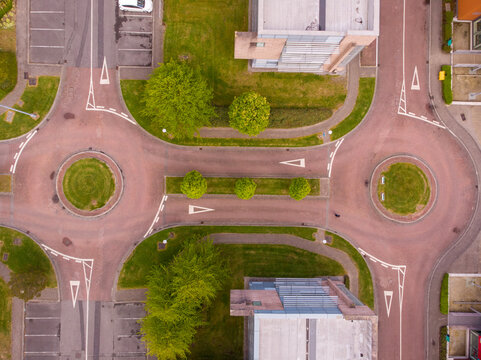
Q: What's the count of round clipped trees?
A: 4